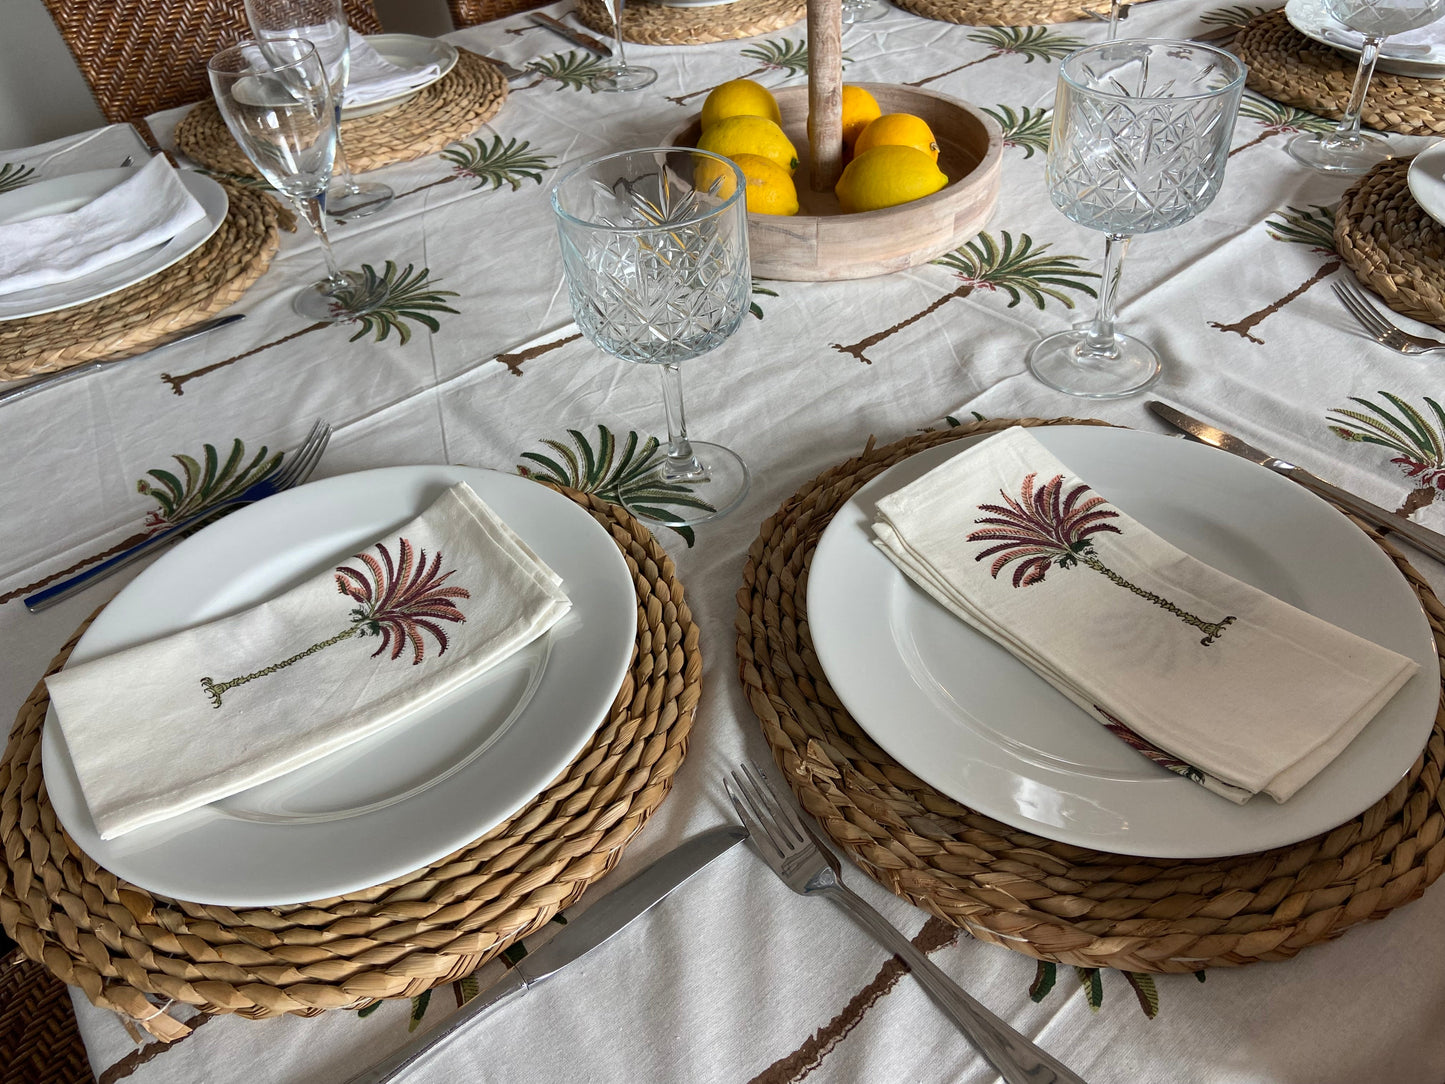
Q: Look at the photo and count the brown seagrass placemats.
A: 8